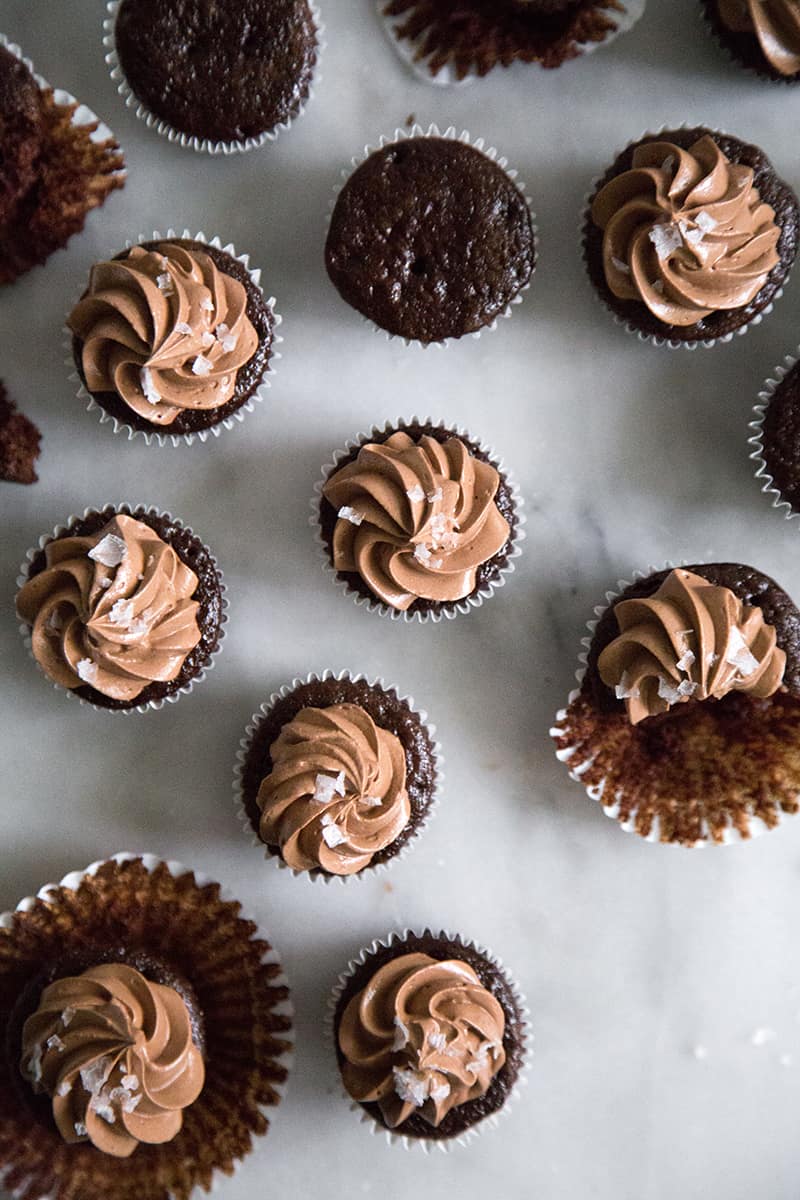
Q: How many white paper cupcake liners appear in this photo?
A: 14